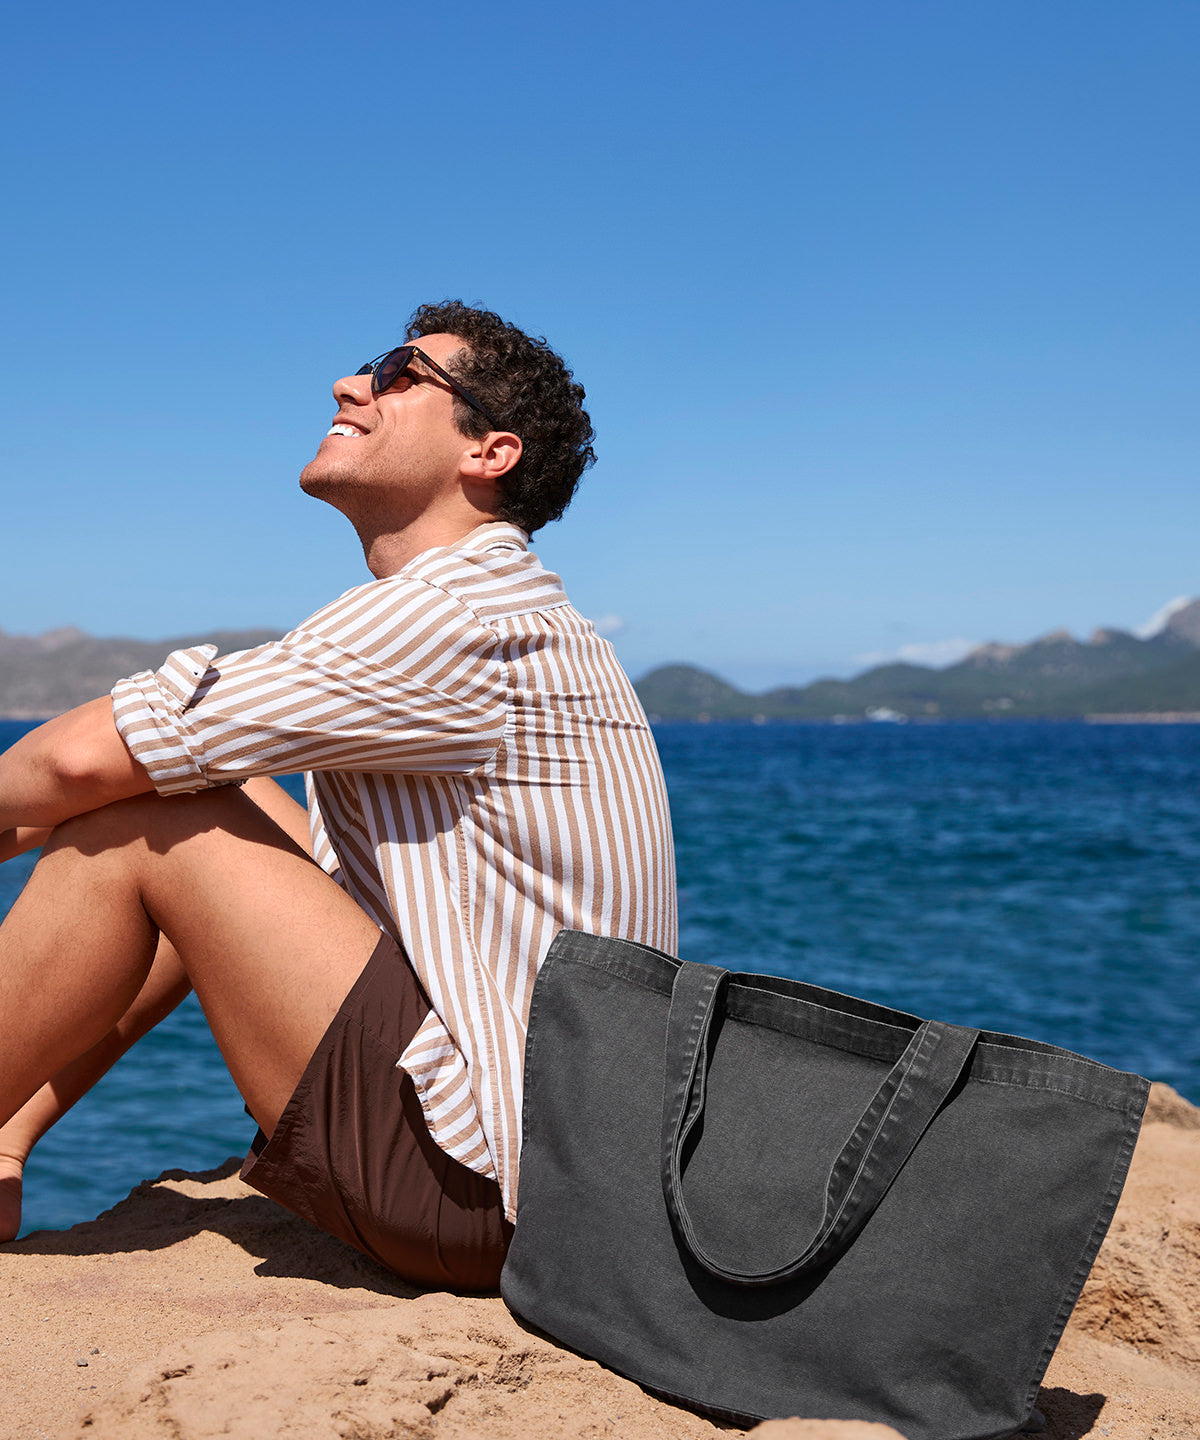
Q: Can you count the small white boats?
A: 1